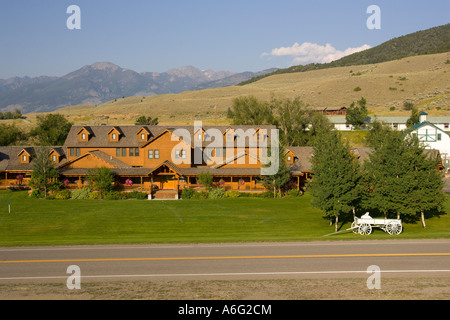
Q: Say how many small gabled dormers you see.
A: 9